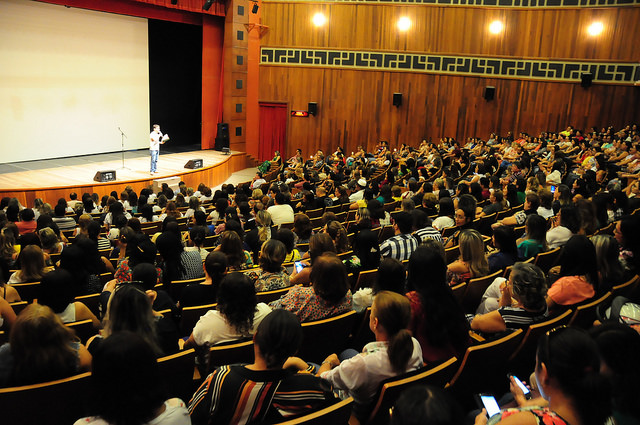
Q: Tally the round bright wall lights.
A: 4